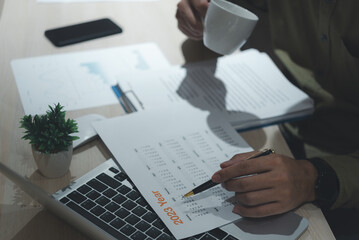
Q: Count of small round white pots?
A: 1